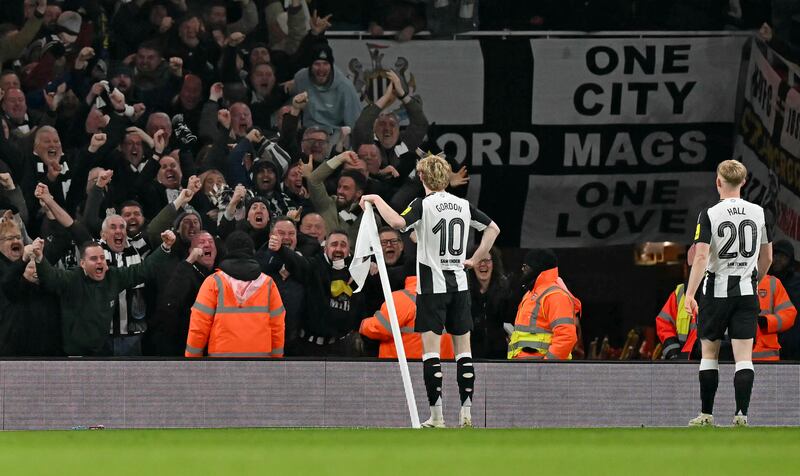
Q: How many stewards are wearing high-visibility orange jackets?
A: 5